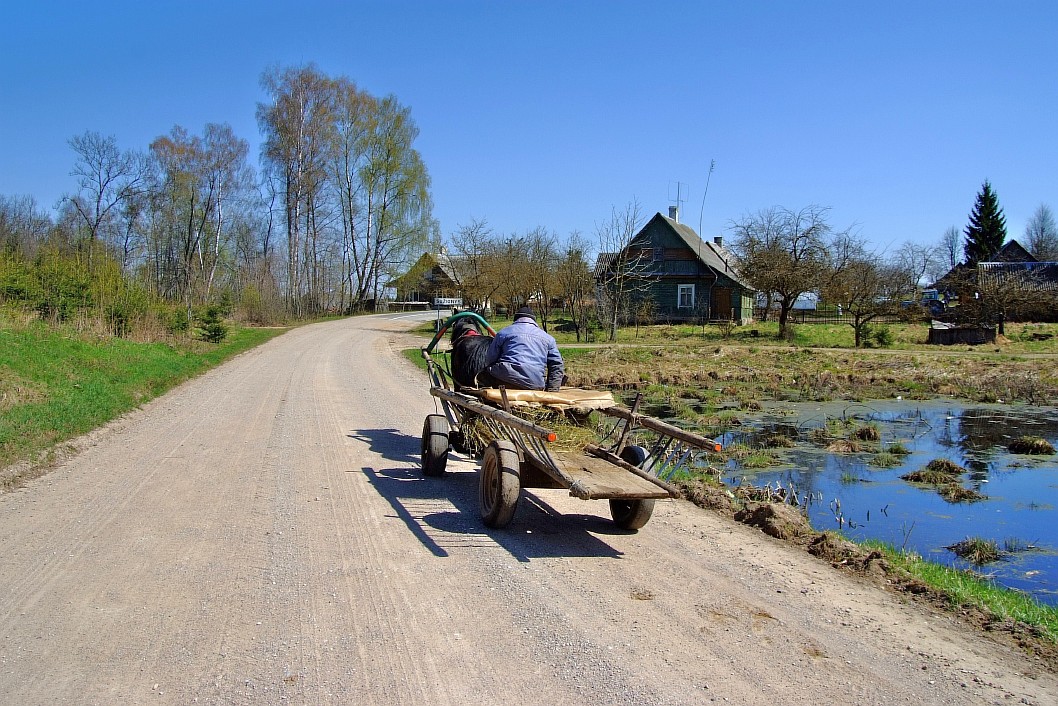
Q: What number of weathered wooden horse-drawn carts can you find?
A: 1